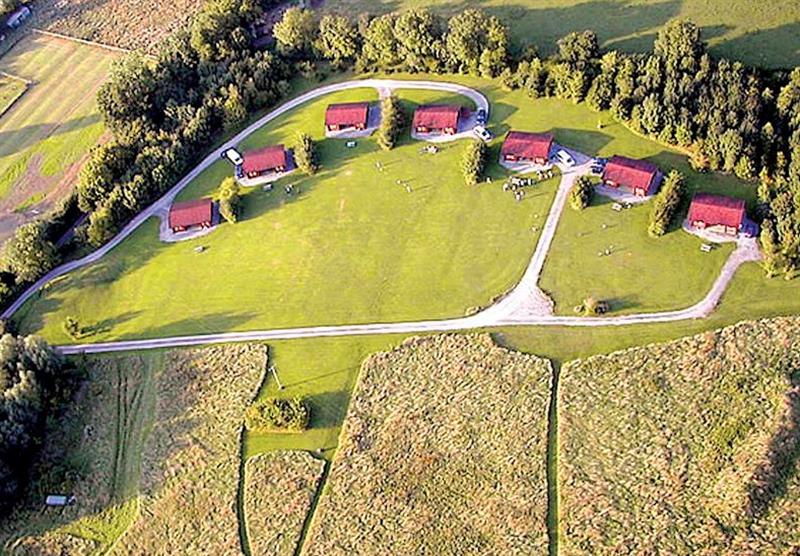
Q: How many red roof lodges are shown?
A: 7